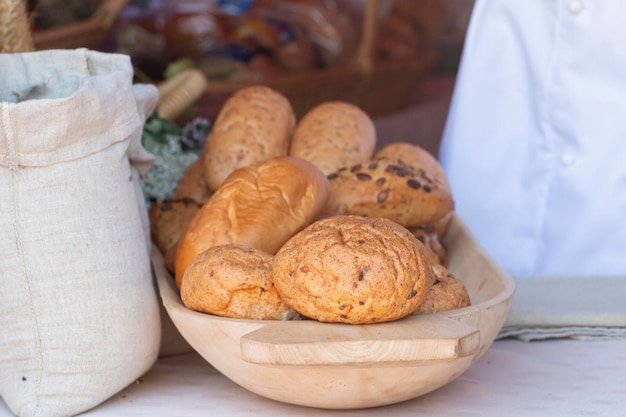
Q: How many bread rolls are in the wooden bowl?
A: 11